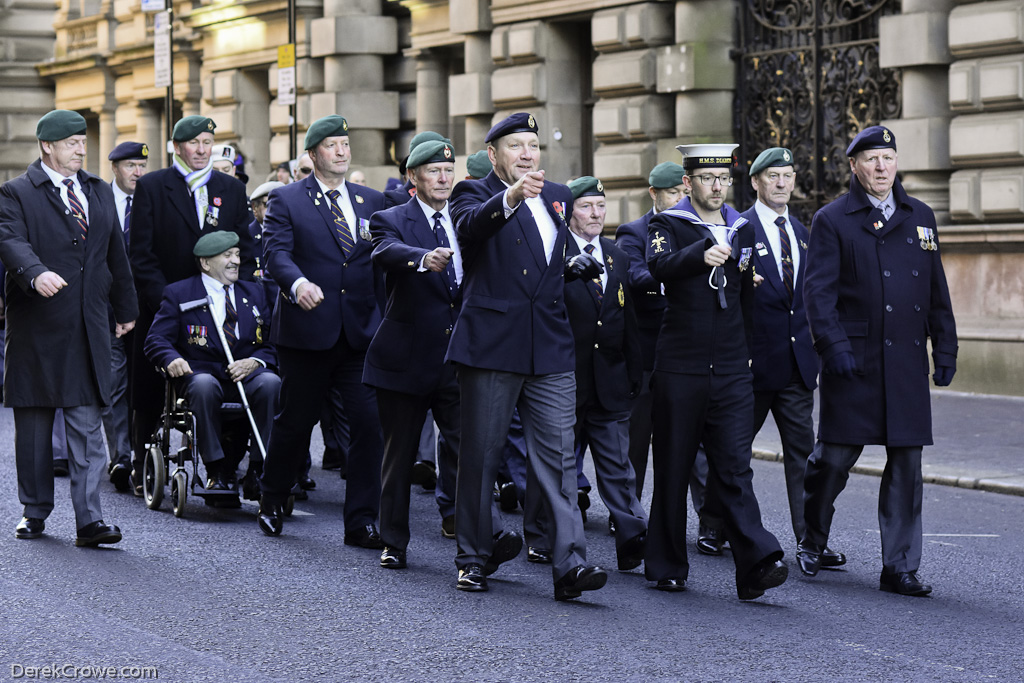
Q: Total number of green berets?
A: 10